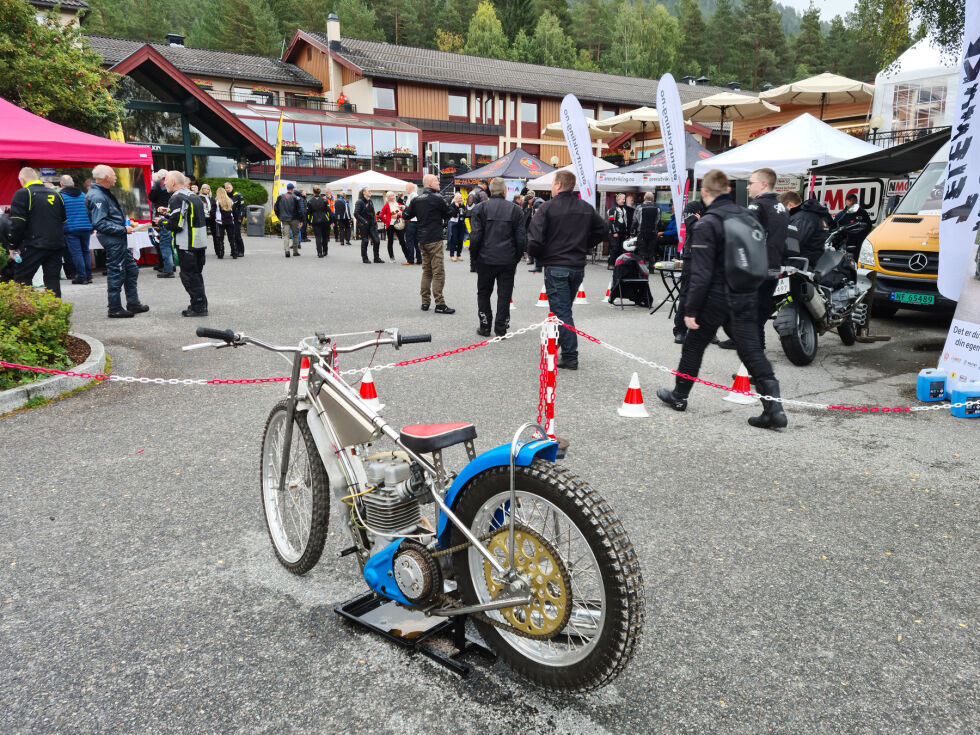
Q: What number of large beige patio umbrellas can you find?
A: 4